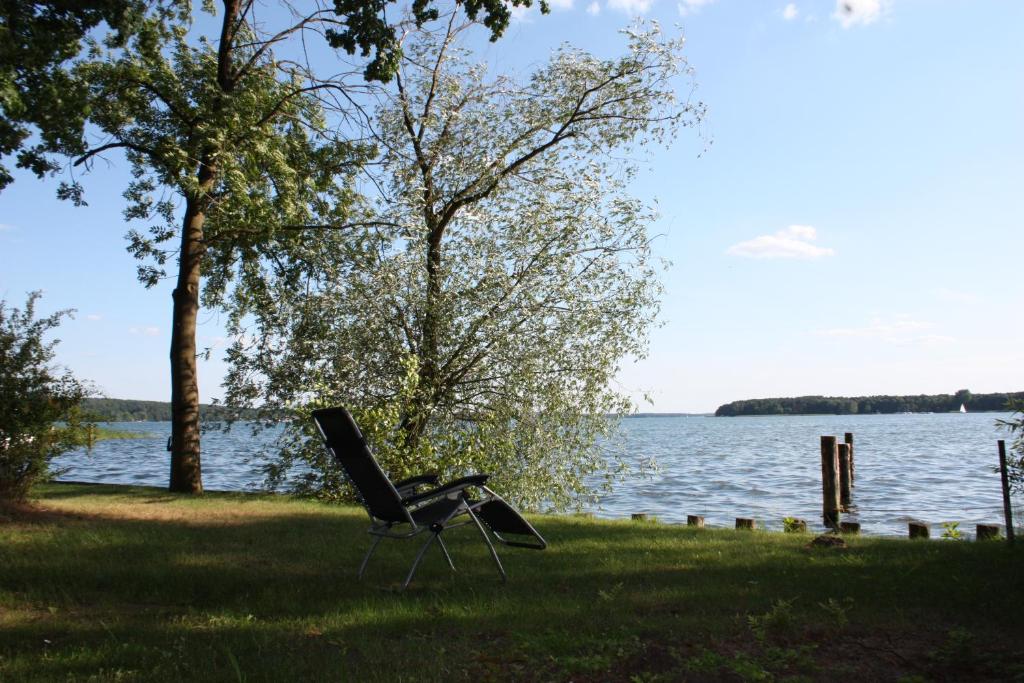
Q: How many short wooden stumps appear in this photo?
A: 7